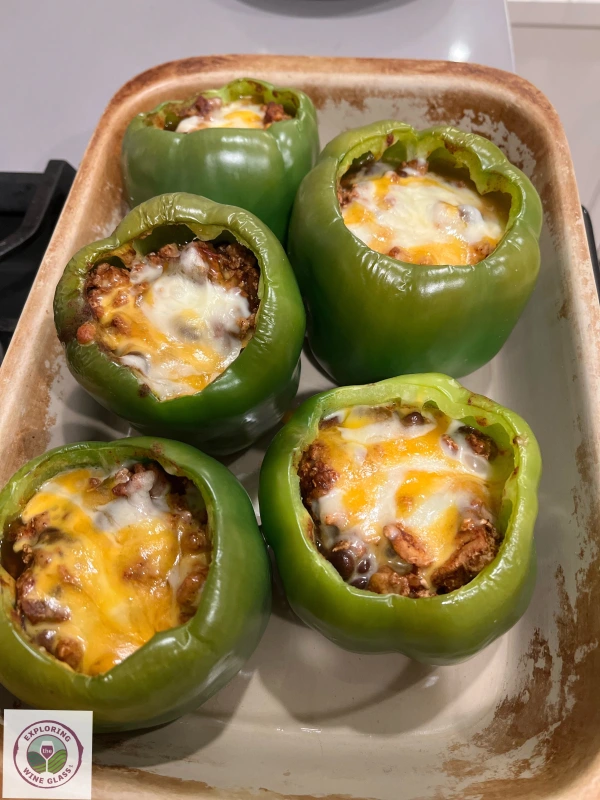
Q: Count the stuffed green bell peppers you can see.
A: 5